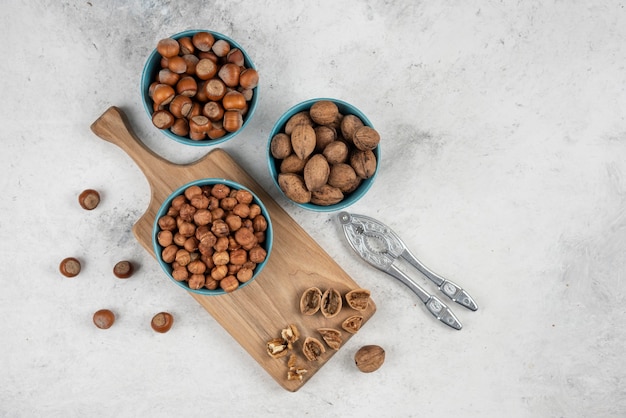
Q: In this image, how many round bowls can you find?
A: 3